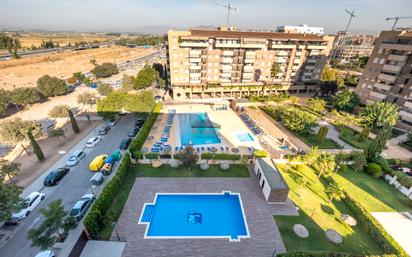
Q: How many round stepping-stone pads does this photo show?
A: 3